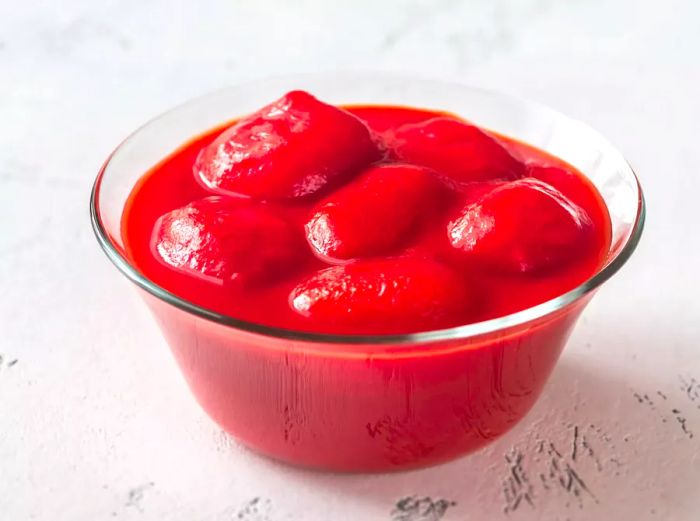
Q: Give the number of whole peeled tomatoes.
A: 6